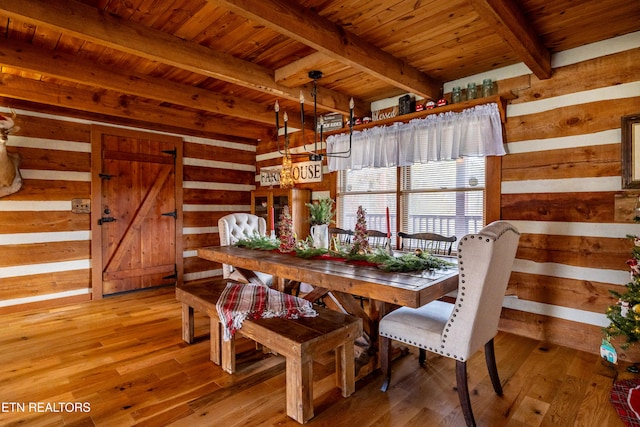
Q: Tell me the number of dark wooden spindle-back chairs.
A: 3